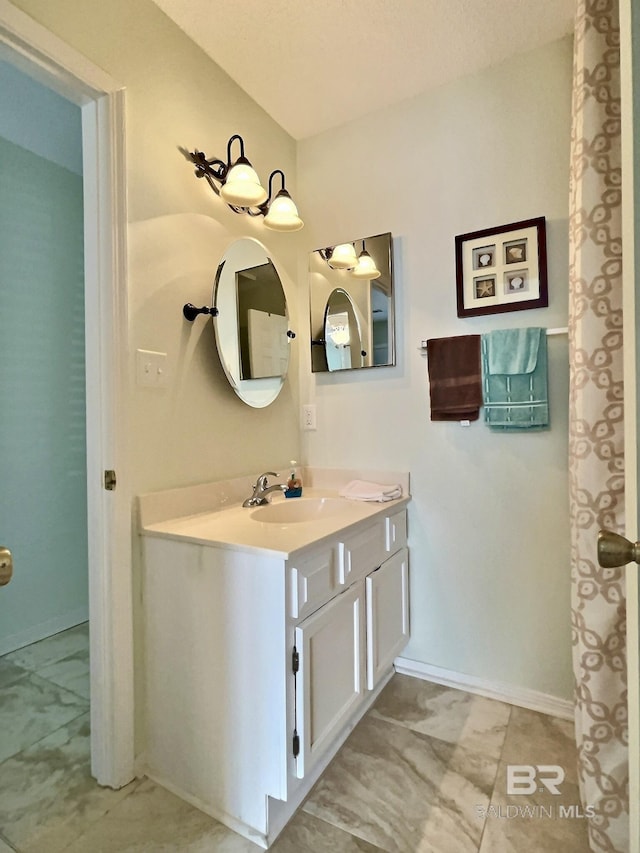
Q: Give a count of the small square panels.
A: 4